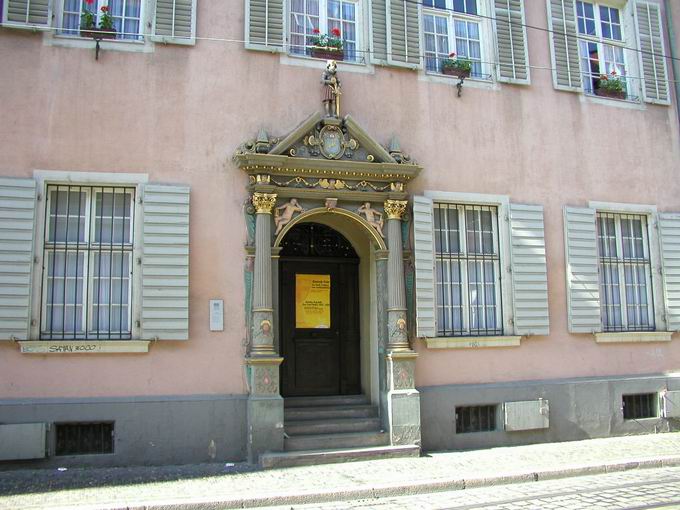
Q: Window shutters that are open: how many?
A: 14